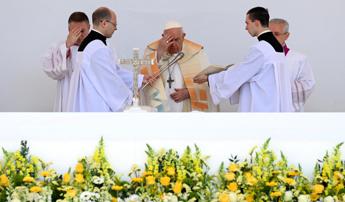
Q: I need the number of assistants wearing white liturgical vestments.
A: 4